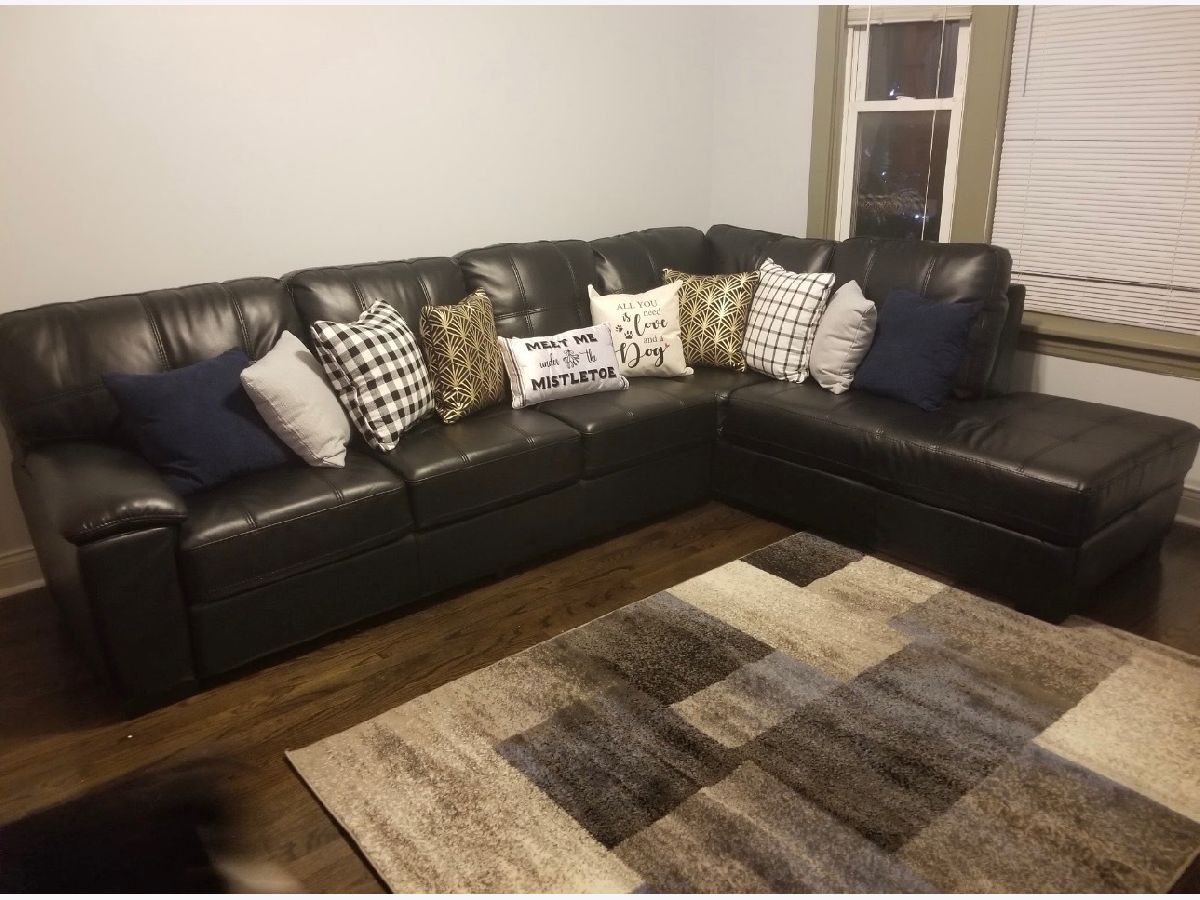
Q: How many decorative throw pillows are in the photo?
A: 10